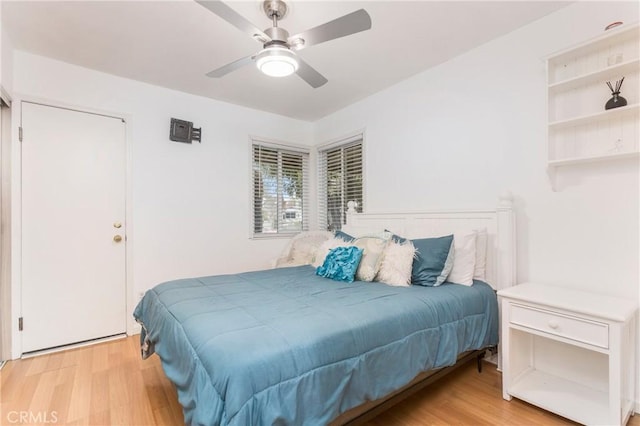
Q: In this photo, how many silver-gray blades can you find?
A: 4